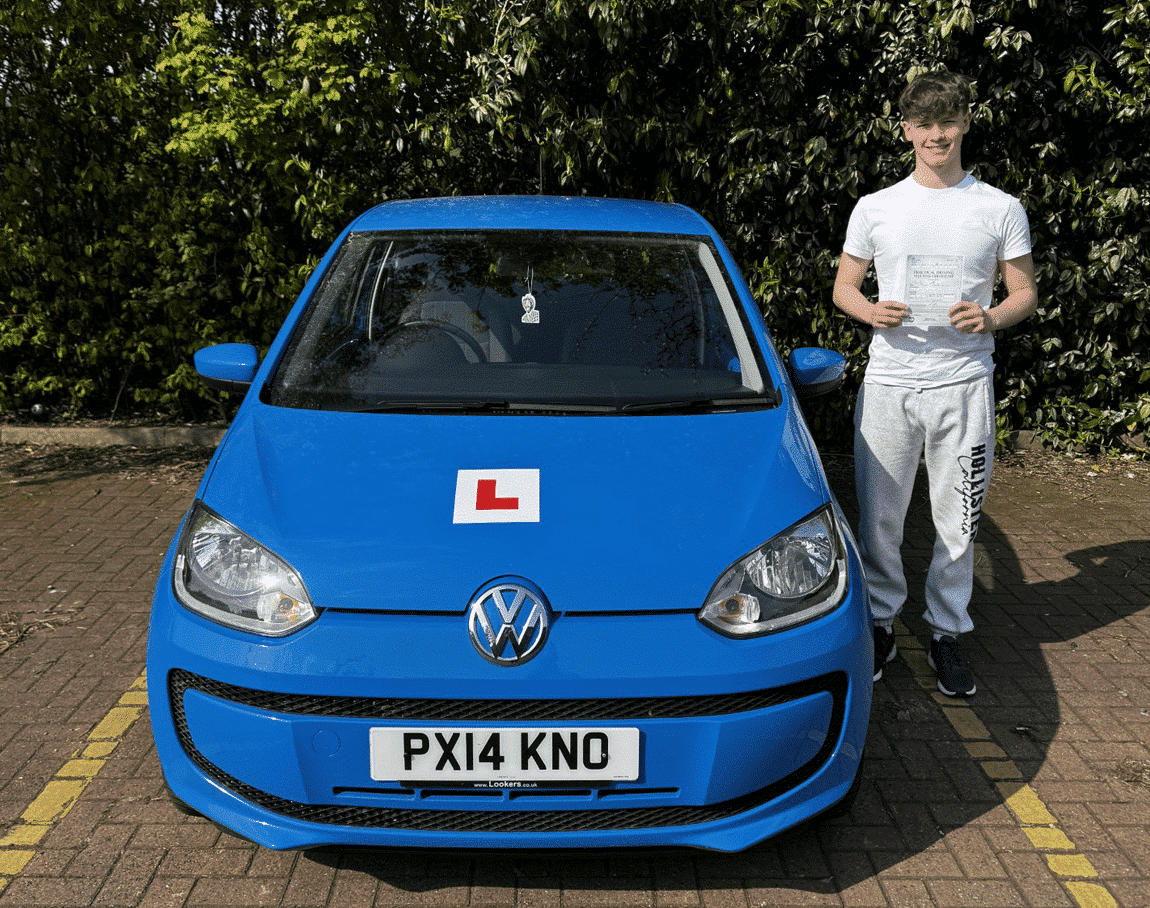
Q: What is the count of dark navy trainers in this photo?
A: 2